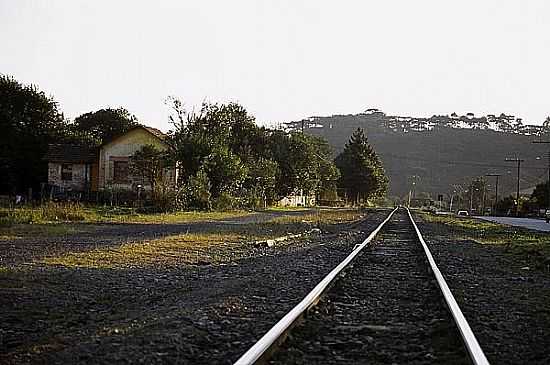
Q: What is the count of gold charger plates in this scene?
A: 0